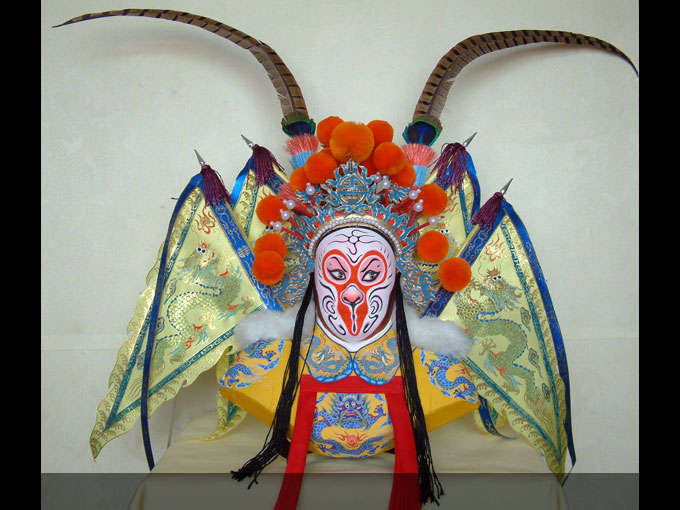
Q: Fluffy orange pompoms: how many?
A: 15